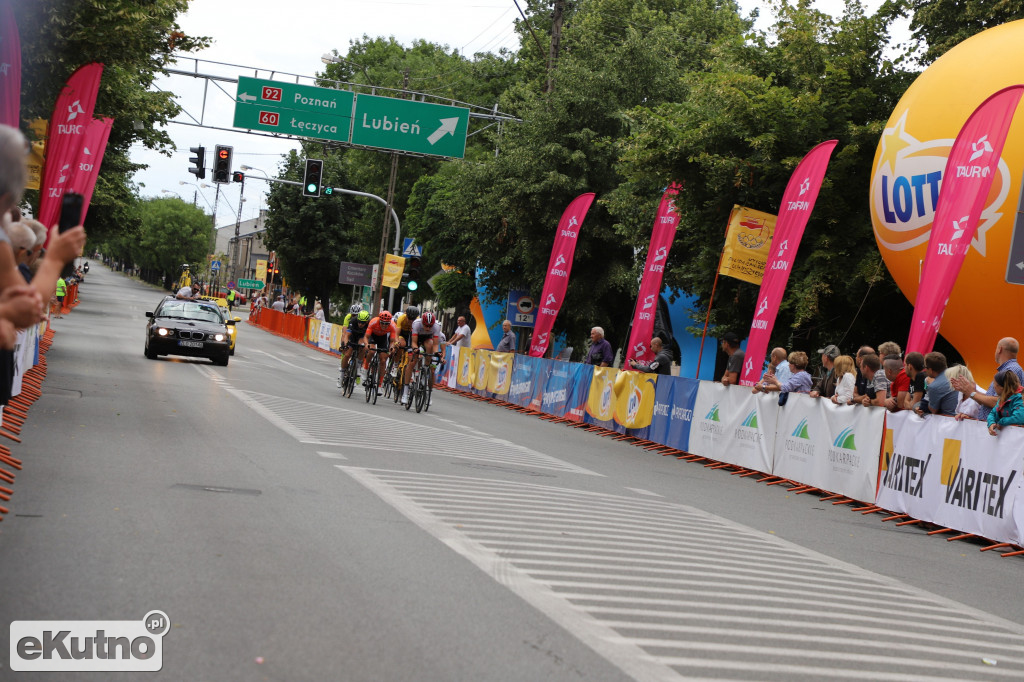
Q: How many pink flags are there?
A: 7